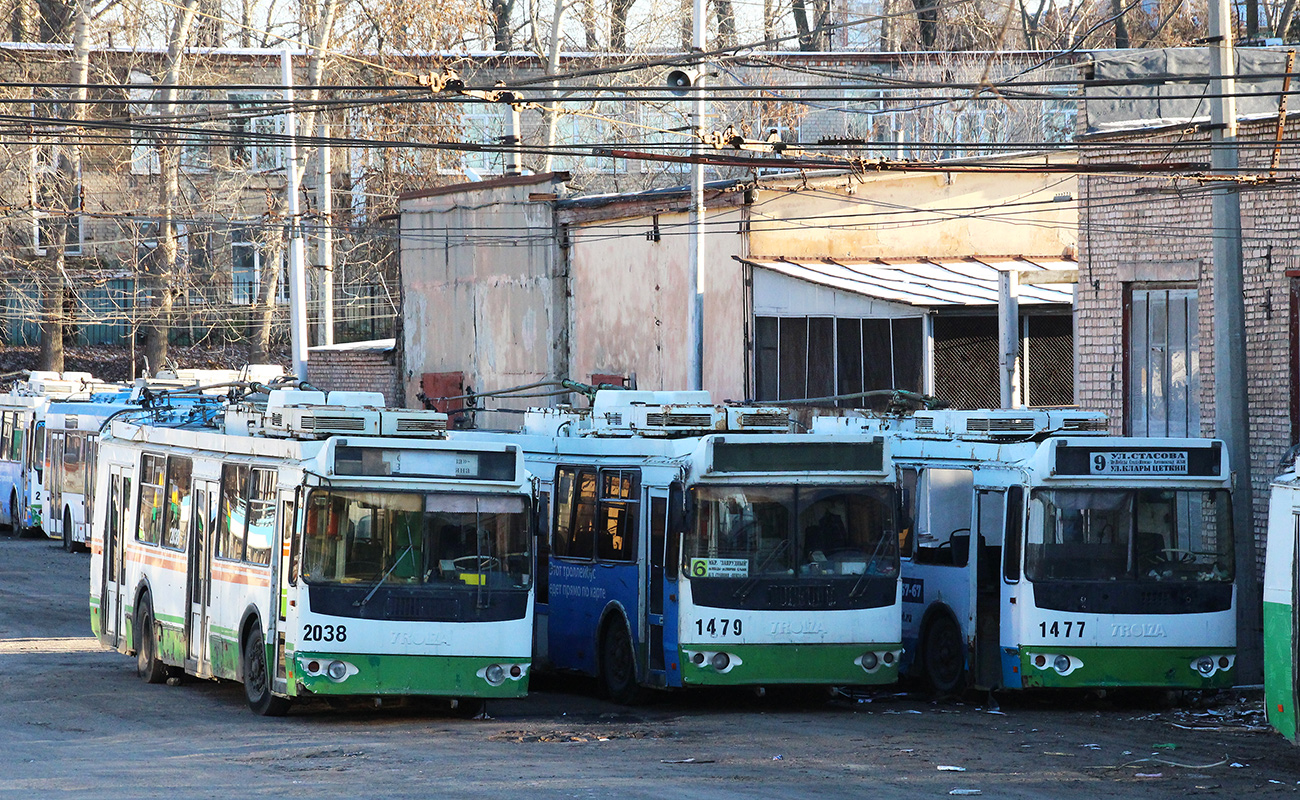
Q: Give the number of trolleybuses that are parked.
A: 6